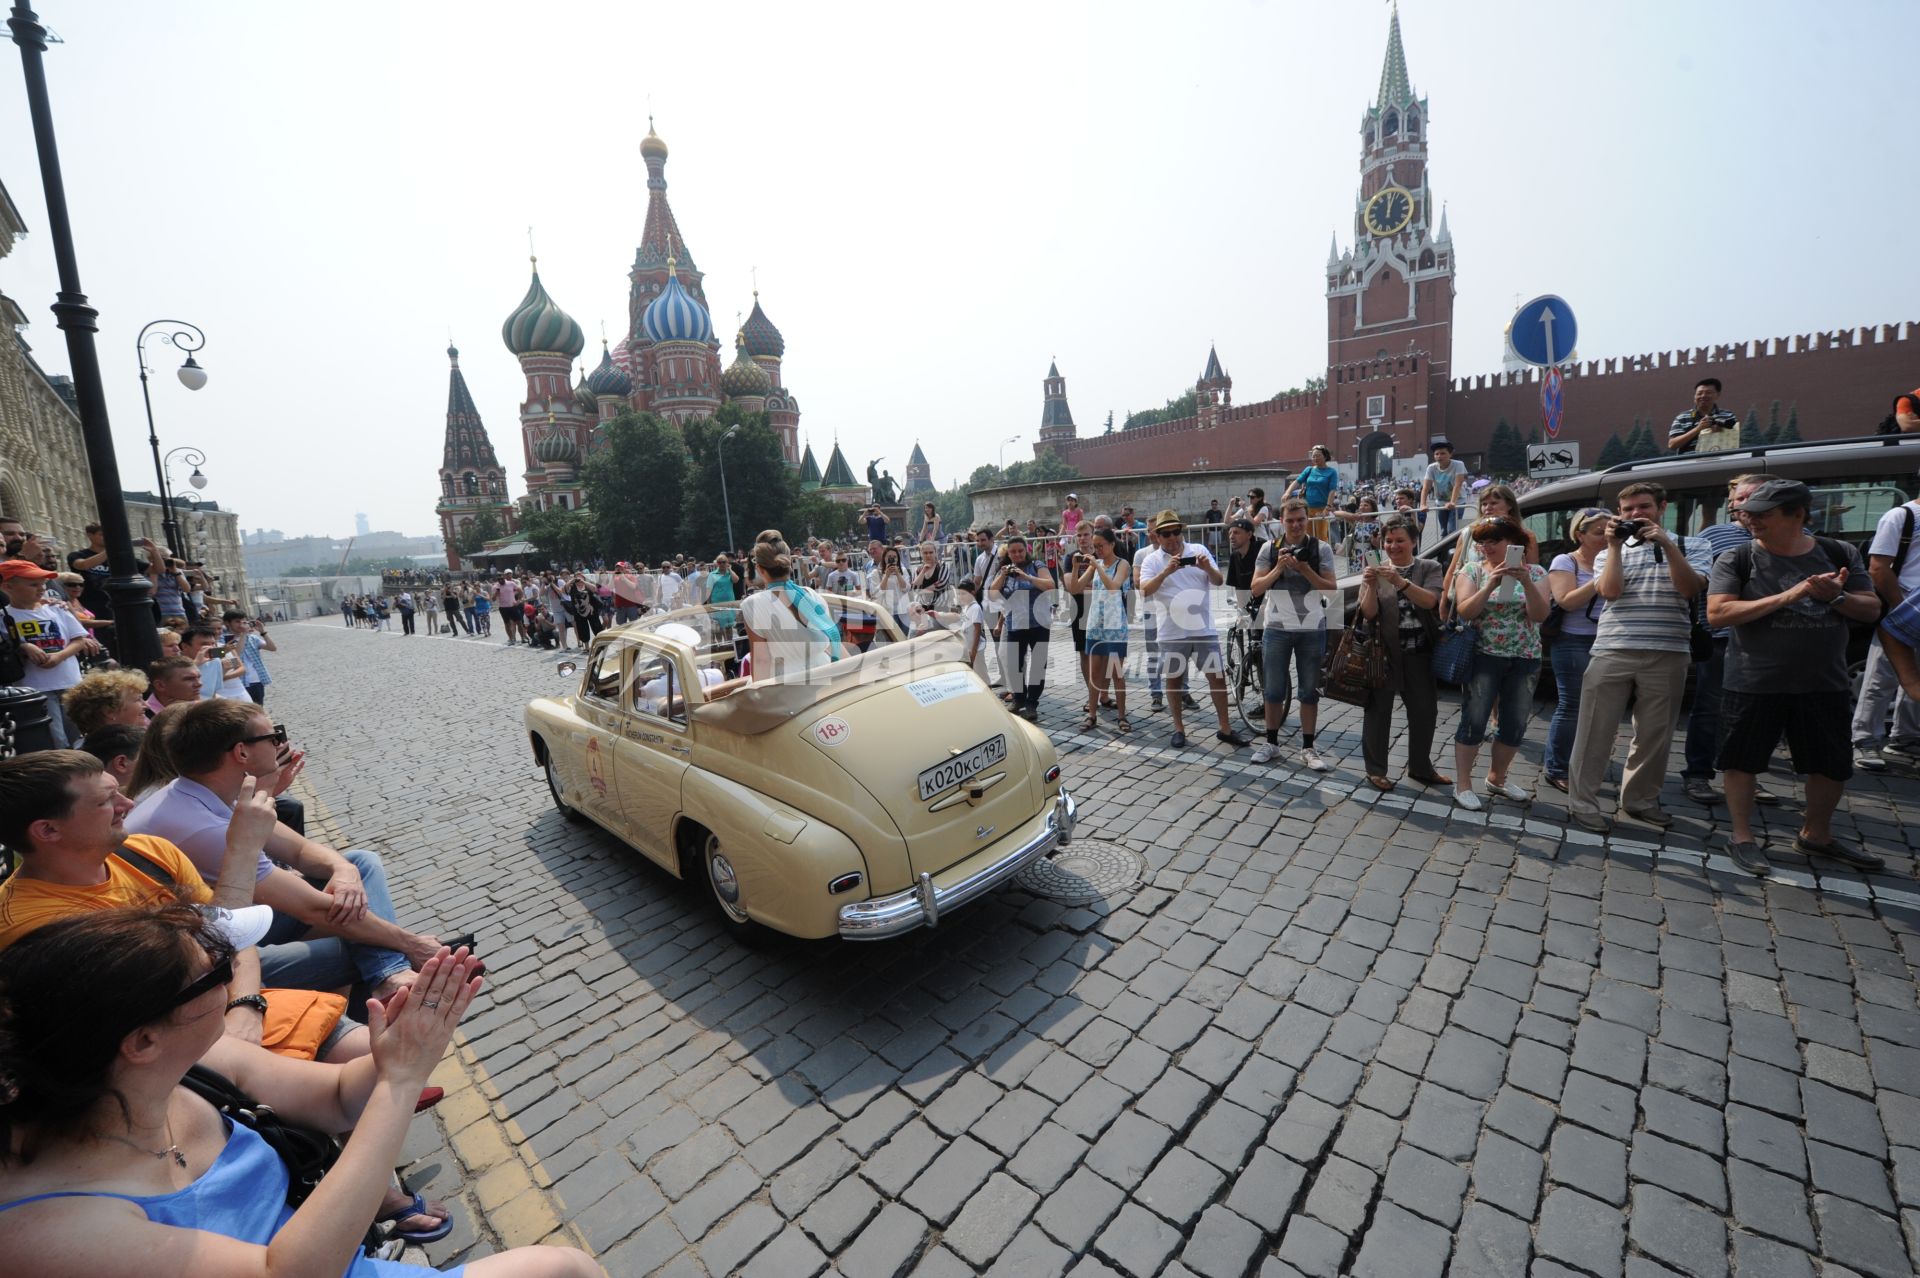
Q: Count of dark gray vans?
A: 1